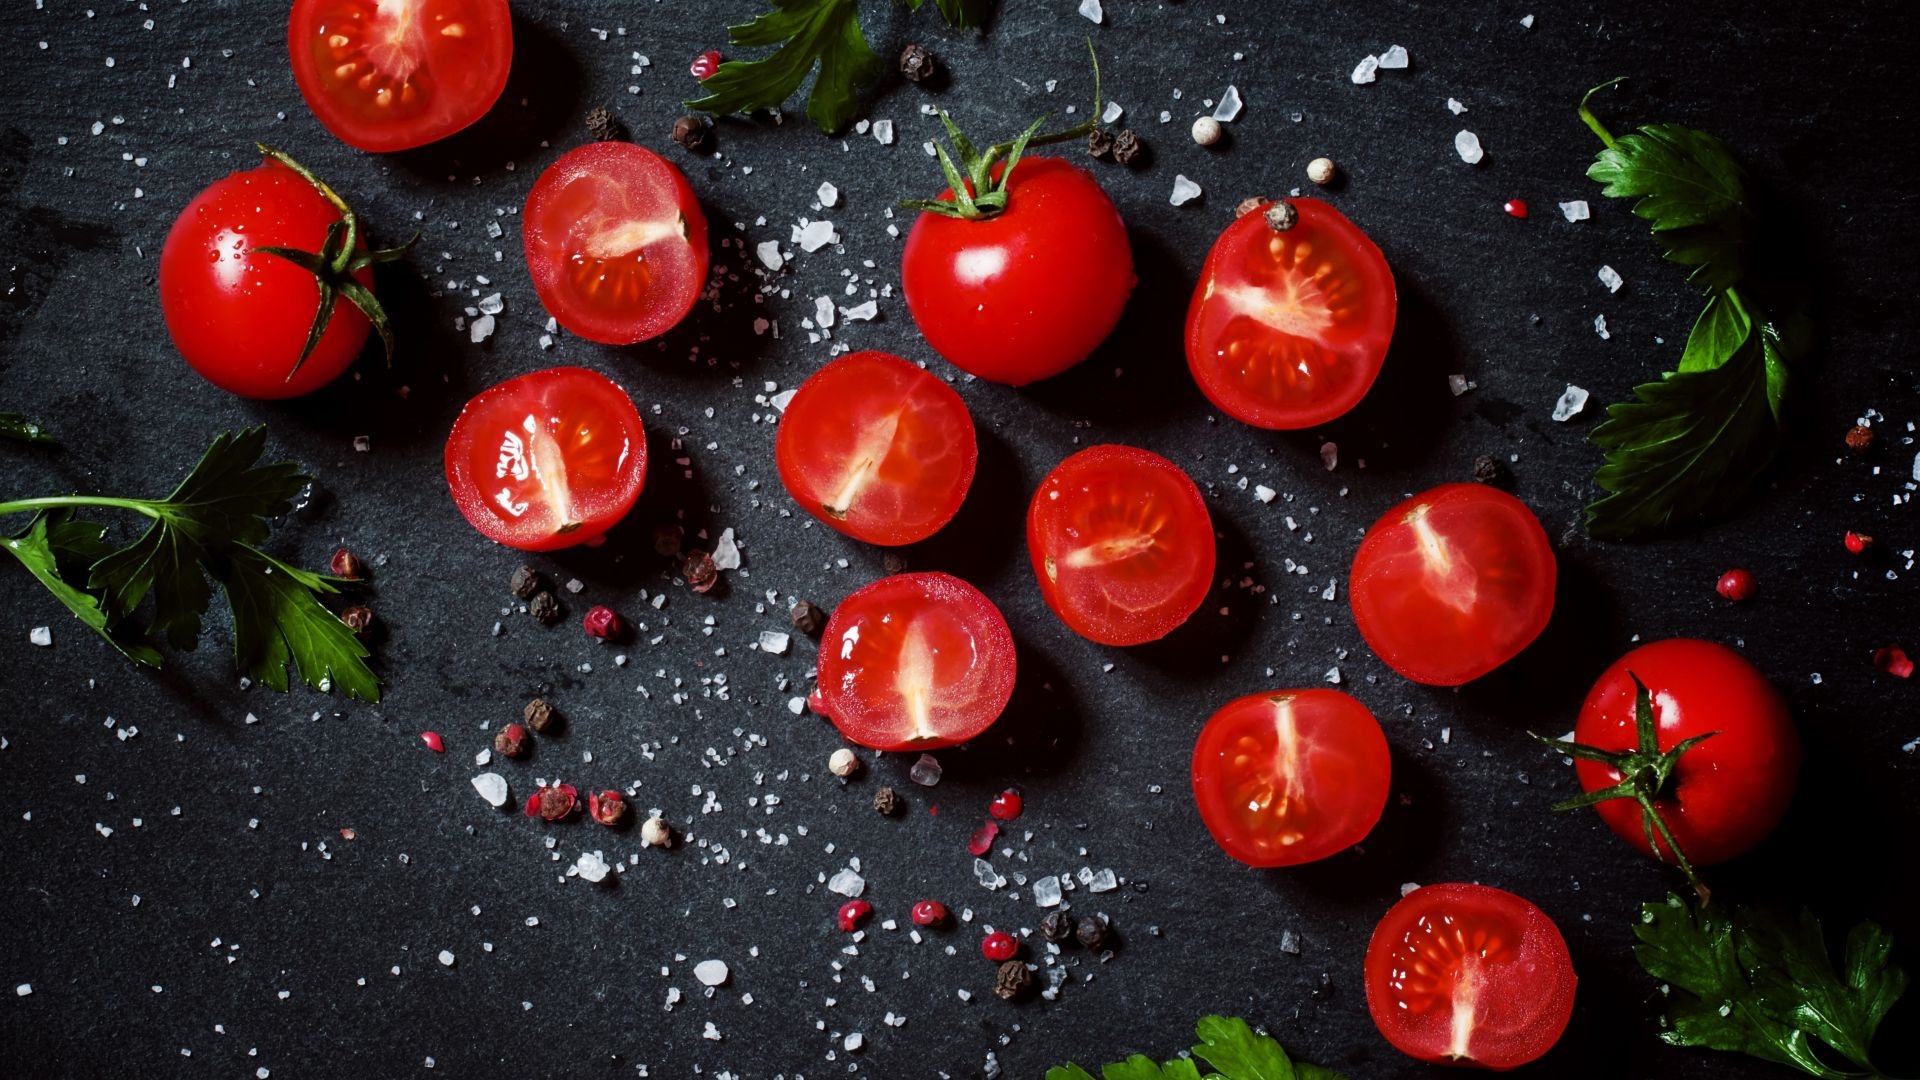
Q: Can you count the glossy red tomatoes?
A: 13